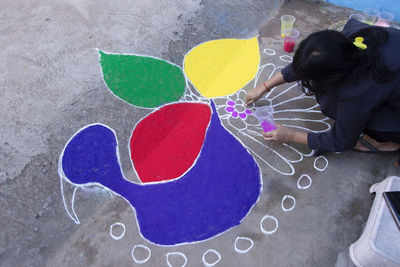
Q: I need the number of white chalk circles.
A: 11